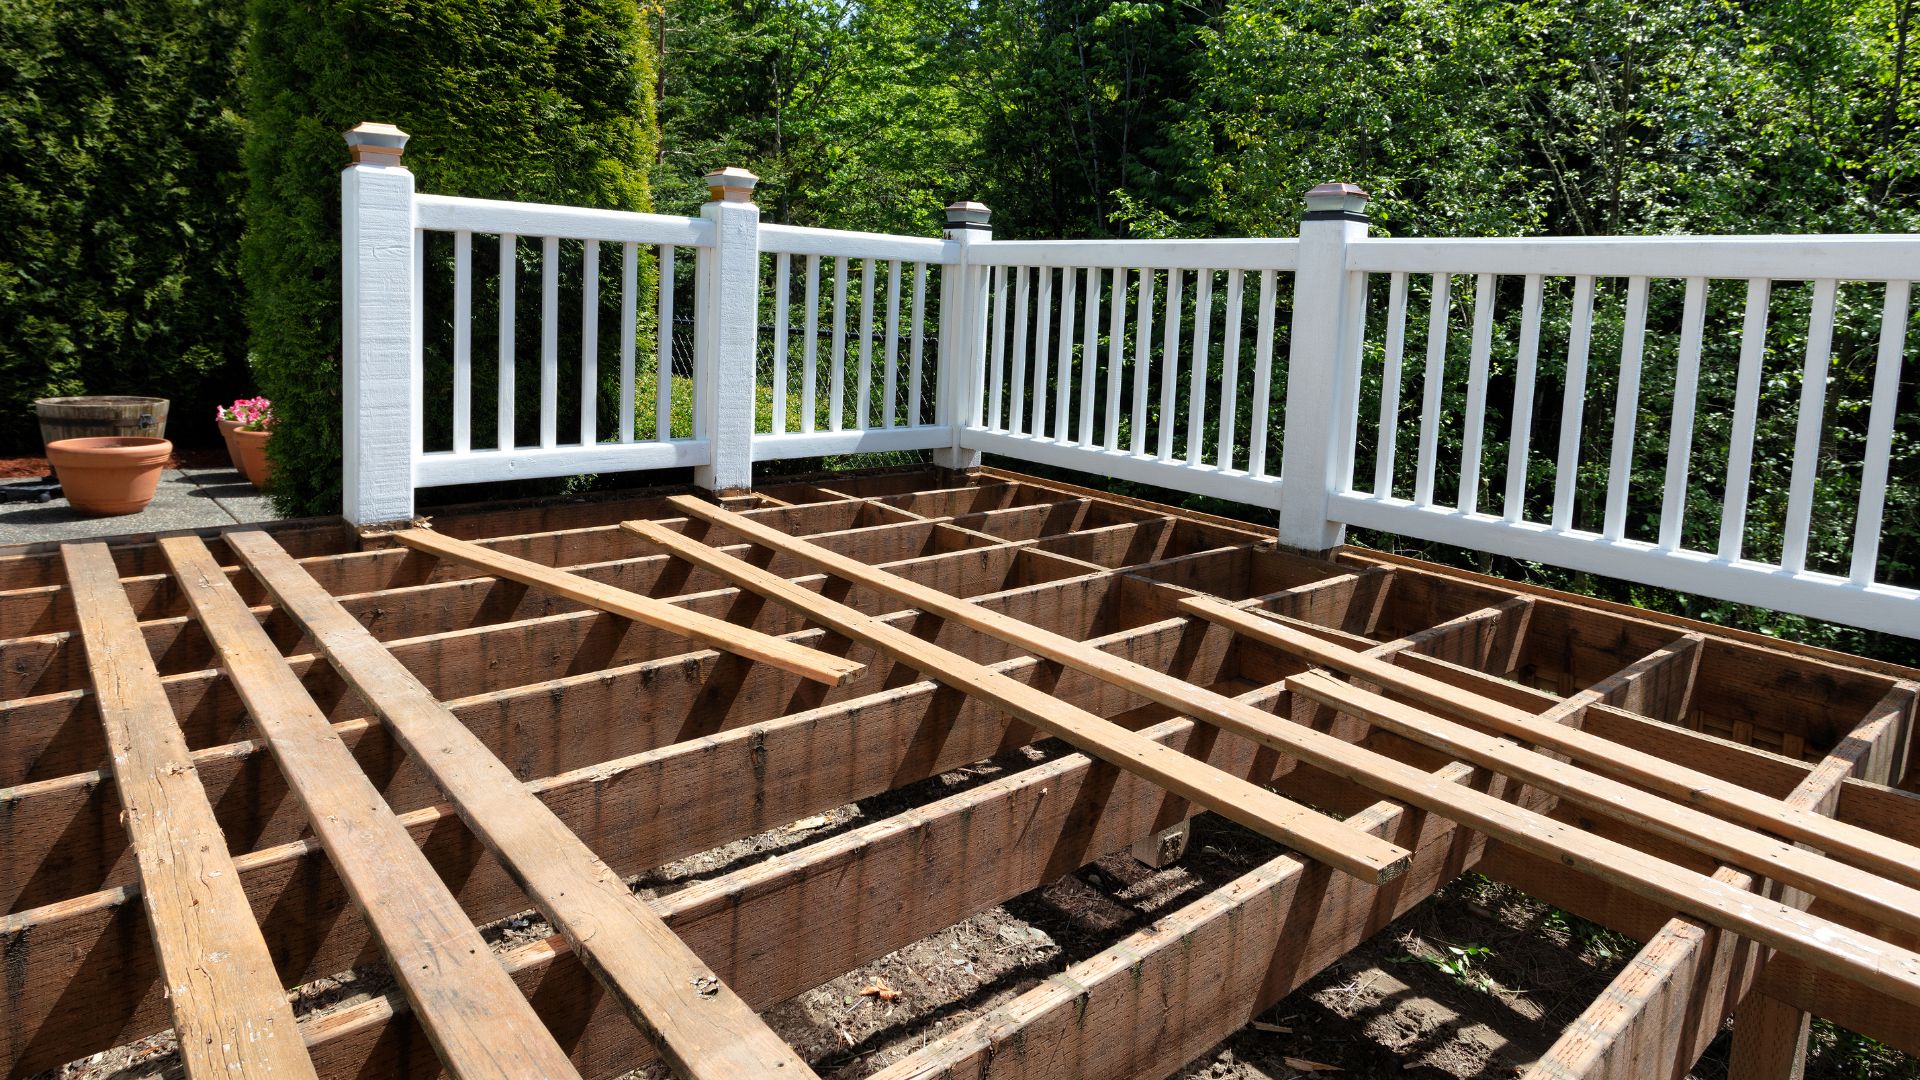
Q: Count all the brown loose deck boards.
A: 8